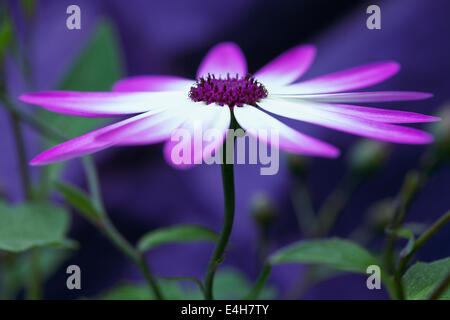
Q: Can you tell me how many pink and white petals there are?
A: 12